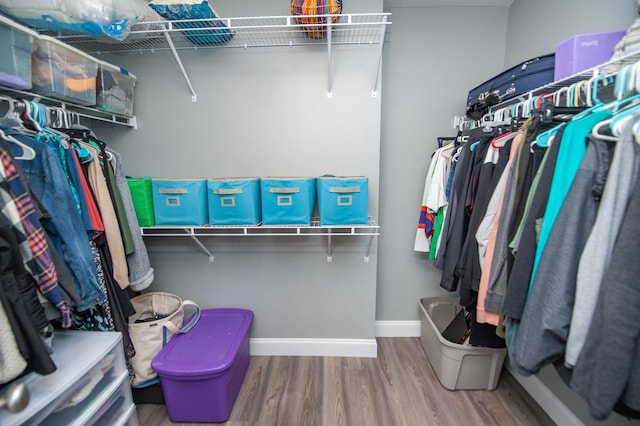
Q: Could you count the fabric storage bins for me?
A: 5